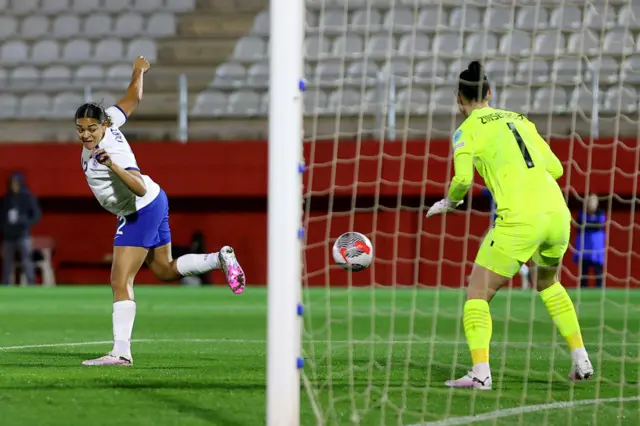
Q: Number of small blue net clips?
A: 5